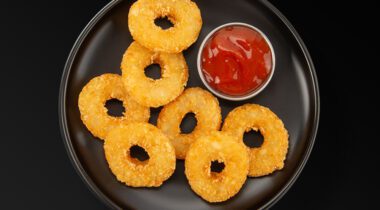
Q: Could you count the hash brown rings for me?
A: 7